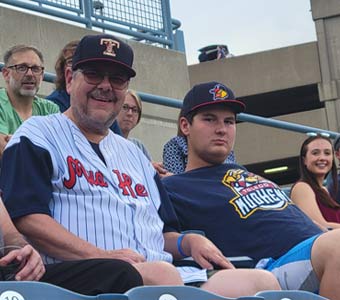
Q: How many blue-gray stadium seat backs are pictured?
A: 3